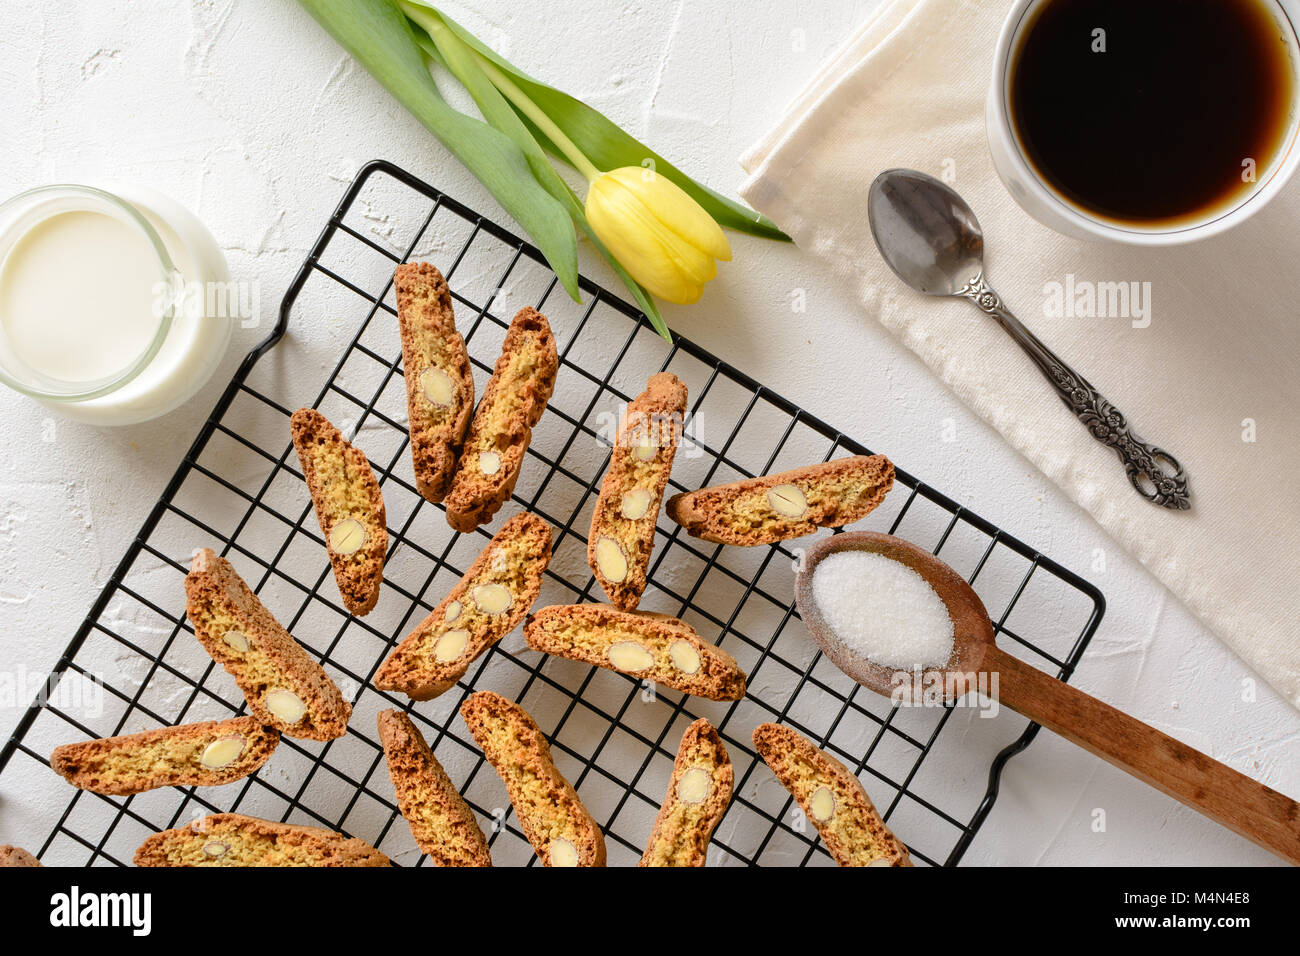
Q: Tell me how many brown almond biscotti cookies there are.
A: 15